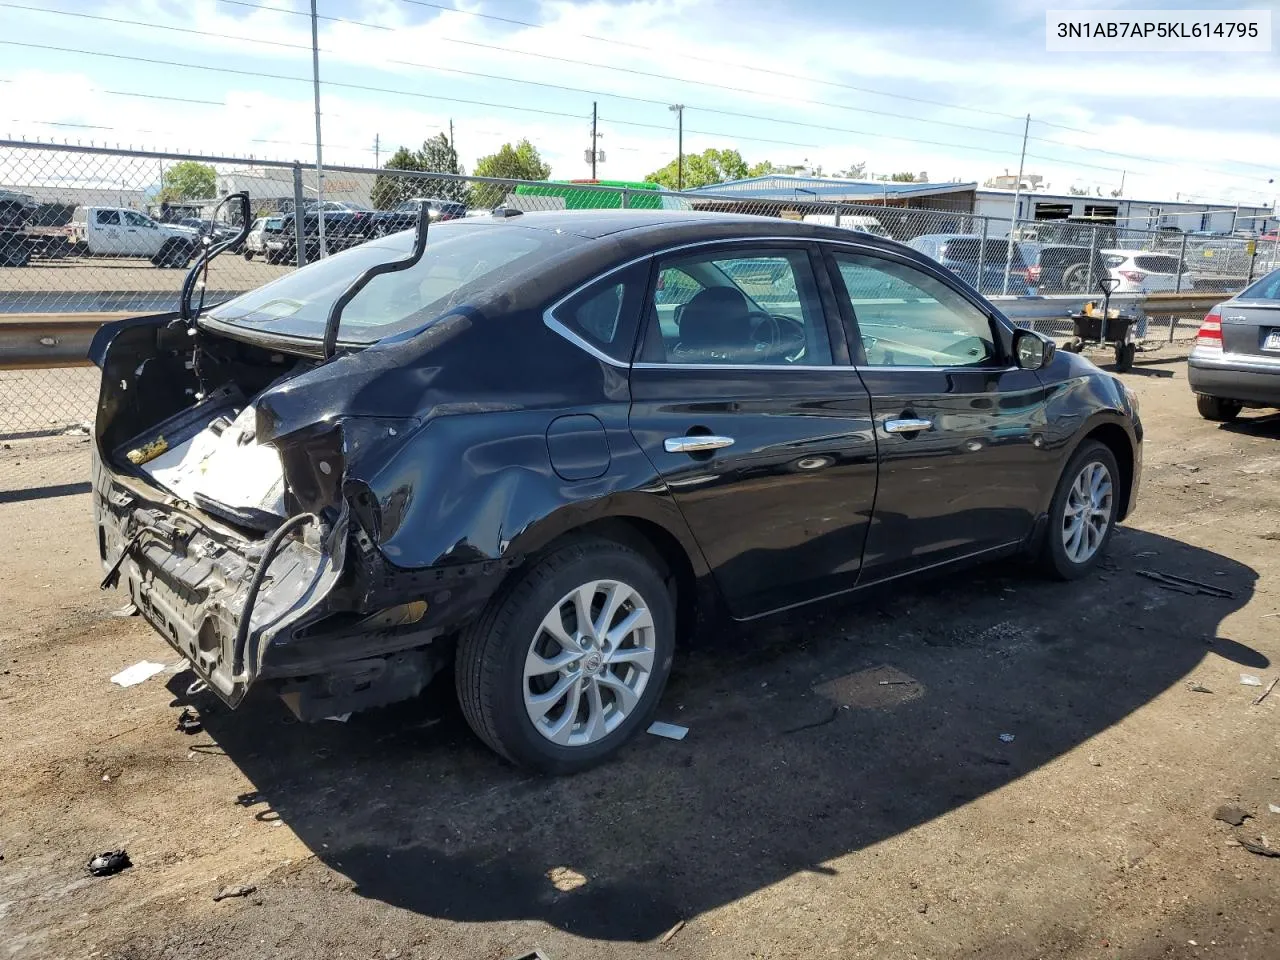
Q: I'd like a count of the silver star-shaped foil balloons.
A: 0